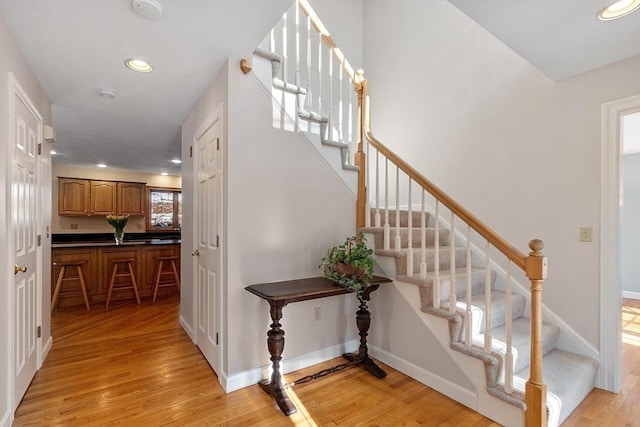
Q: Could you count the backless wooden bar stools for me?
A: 3